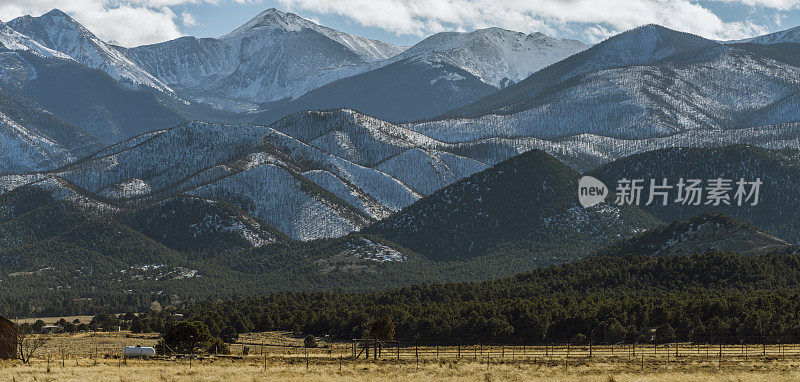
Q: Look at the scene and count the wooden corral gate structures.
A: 1